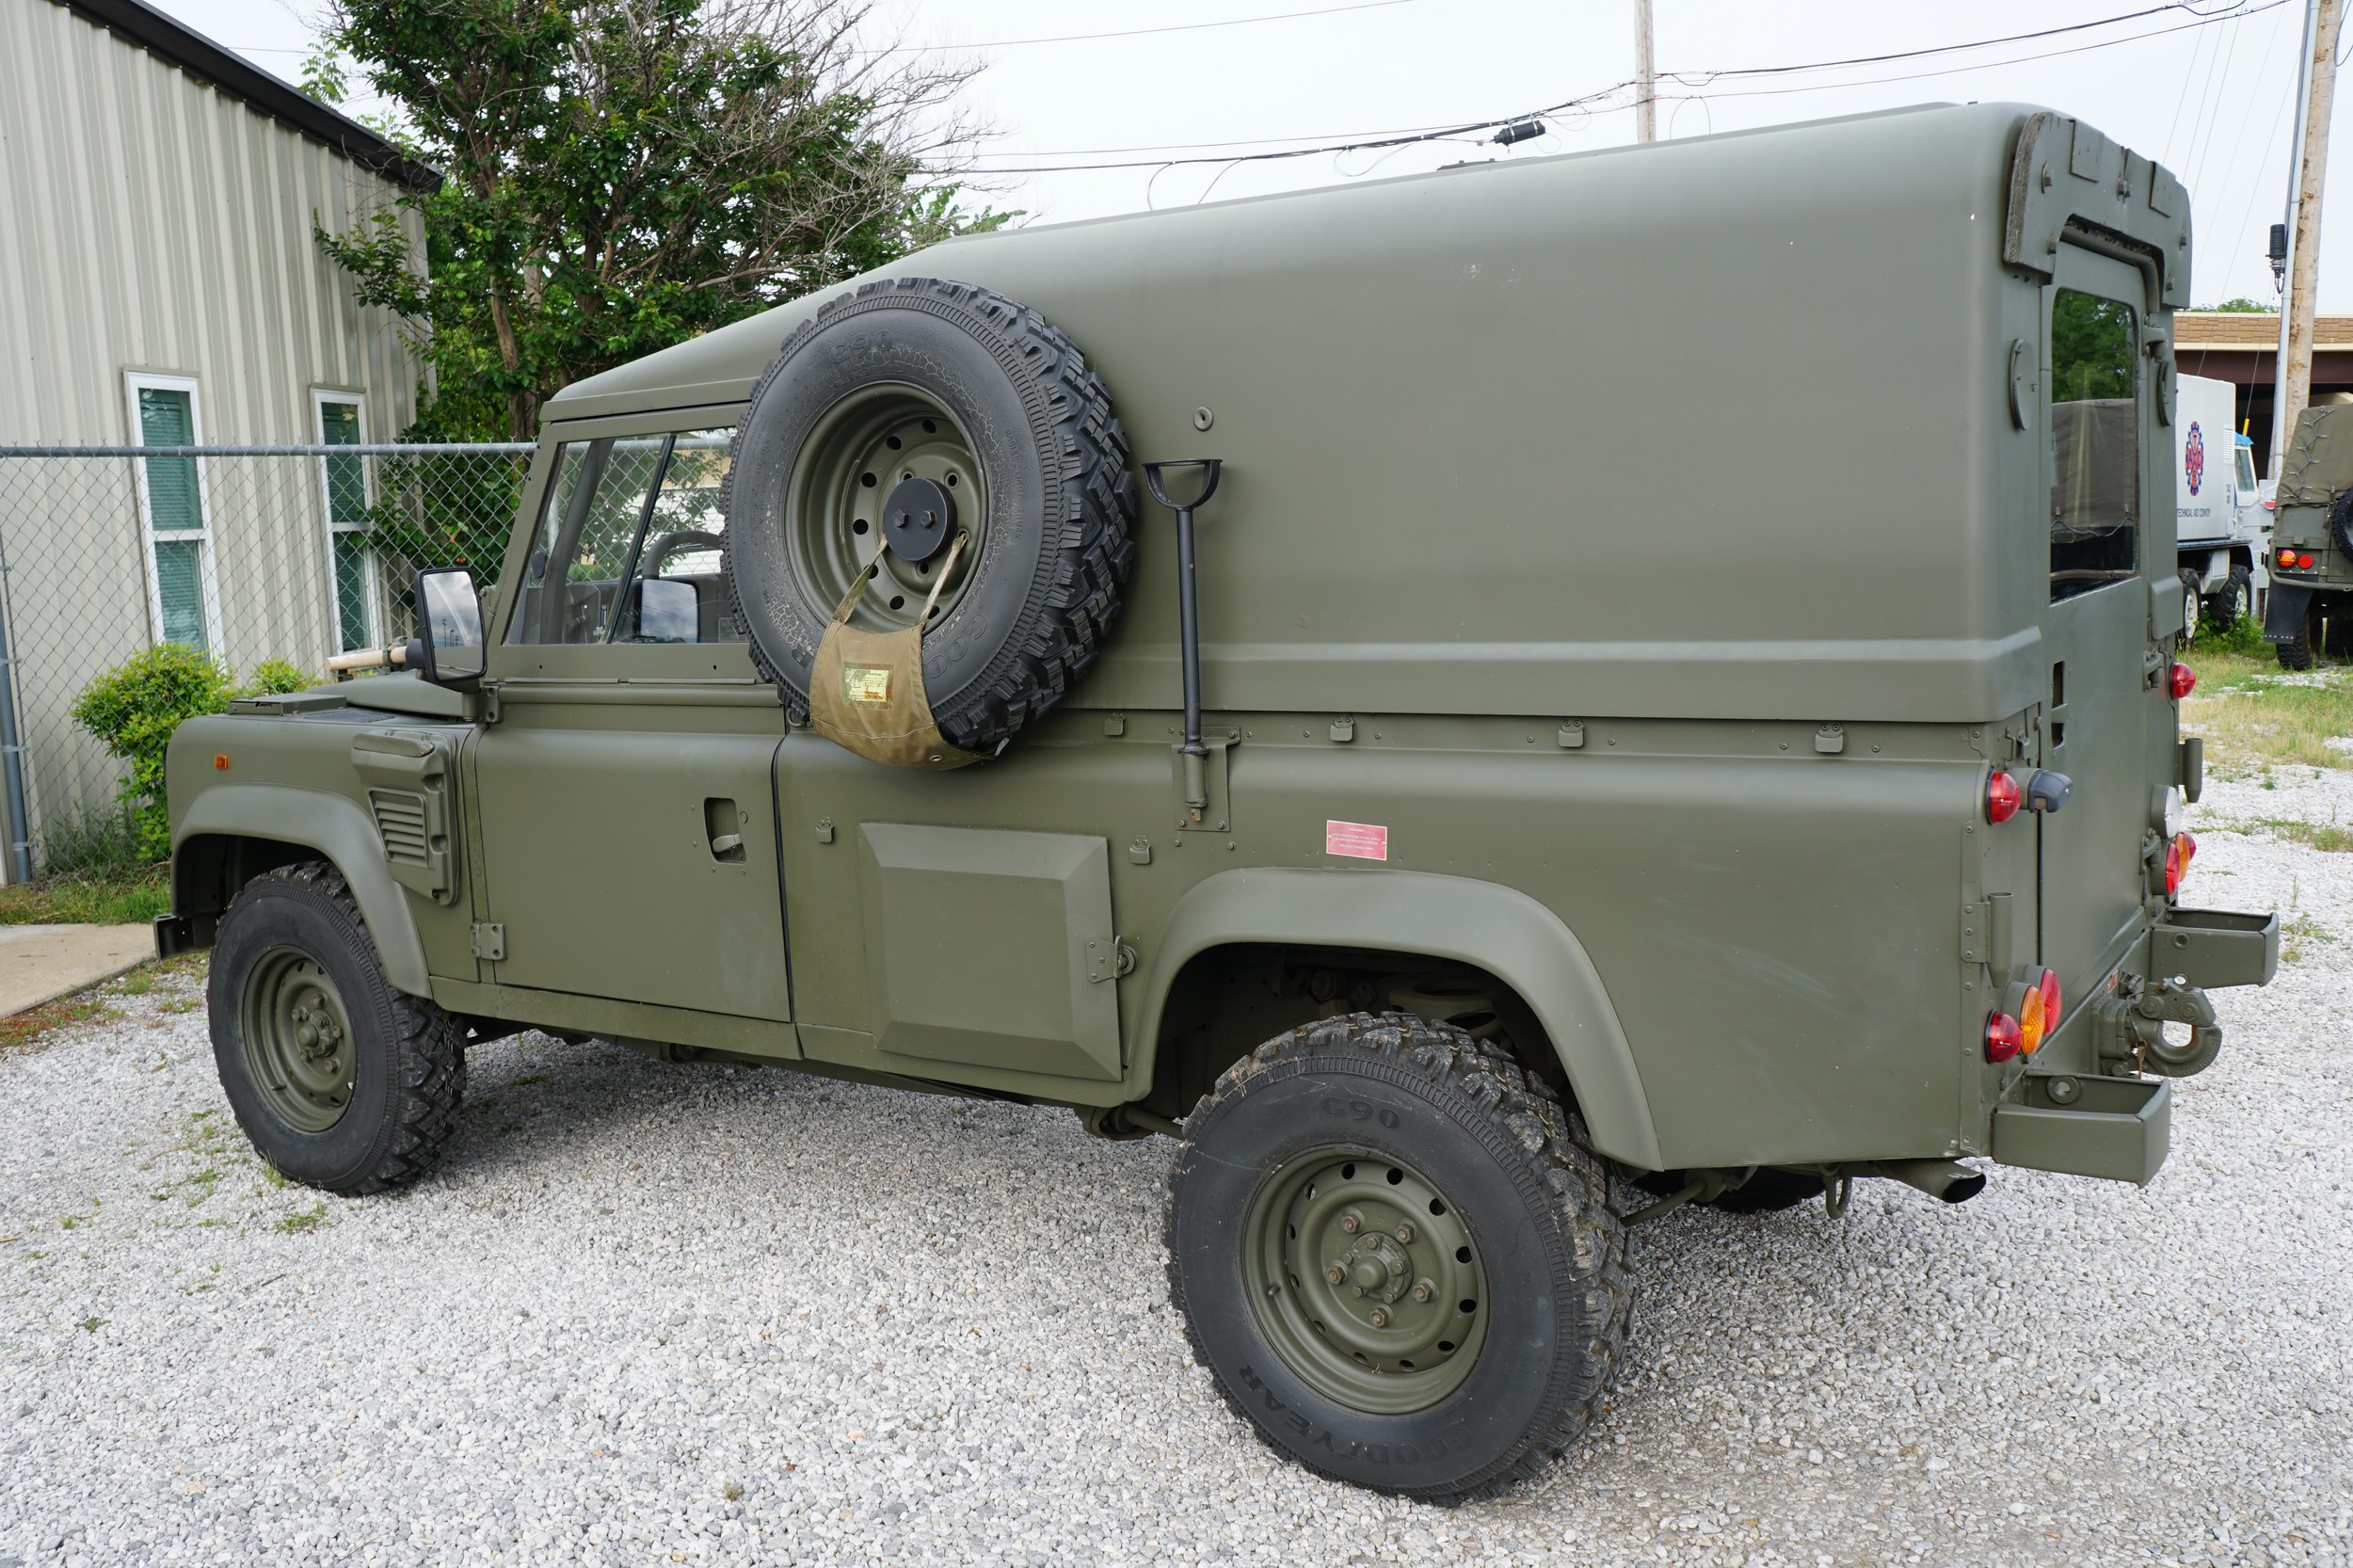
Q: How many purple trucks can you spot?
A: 0